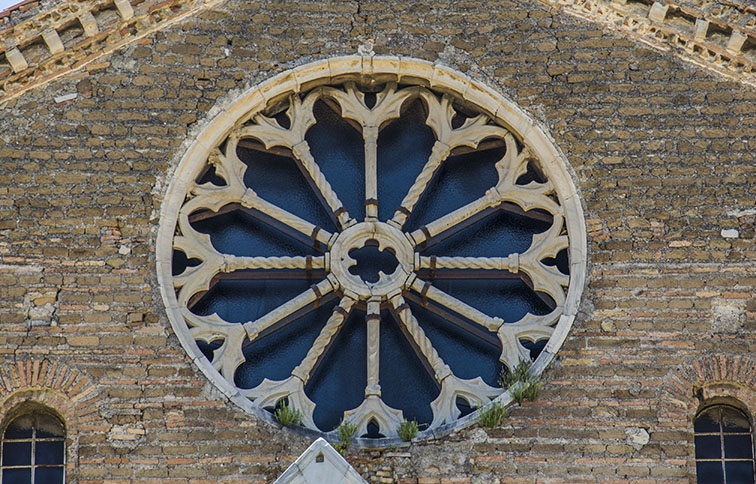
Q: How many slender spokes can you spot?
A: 12